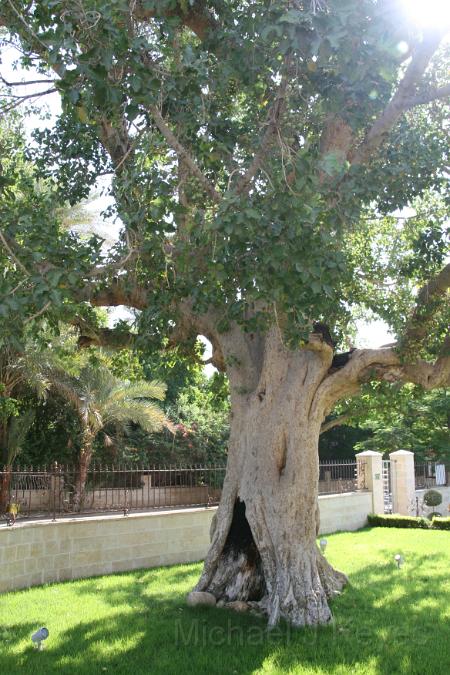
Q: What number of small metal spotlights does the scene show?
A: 3